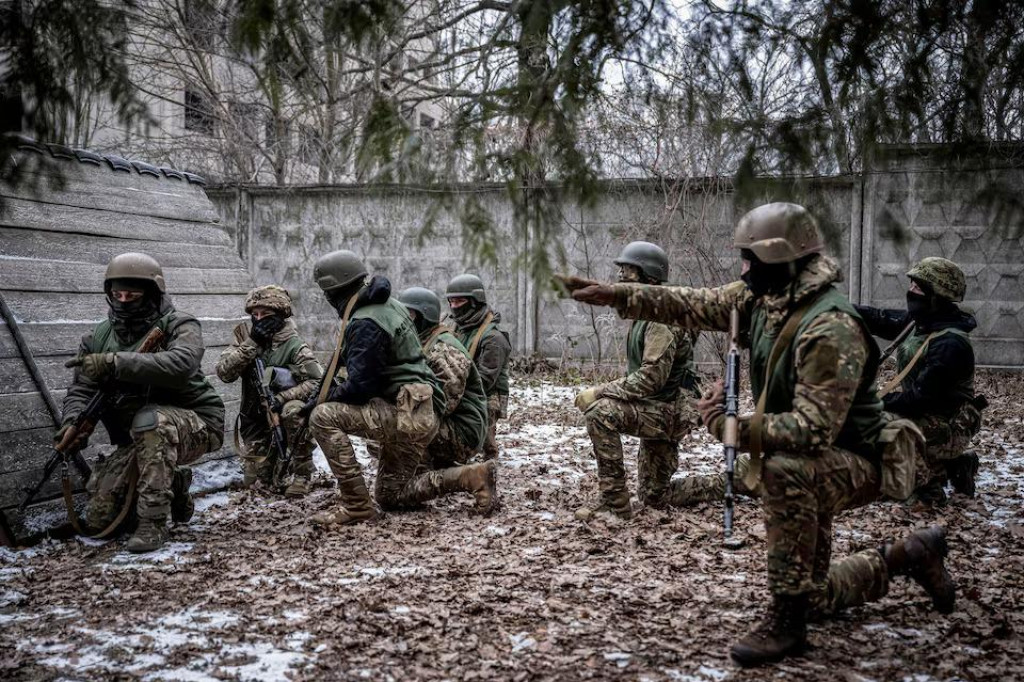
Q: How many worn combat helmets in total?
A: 8